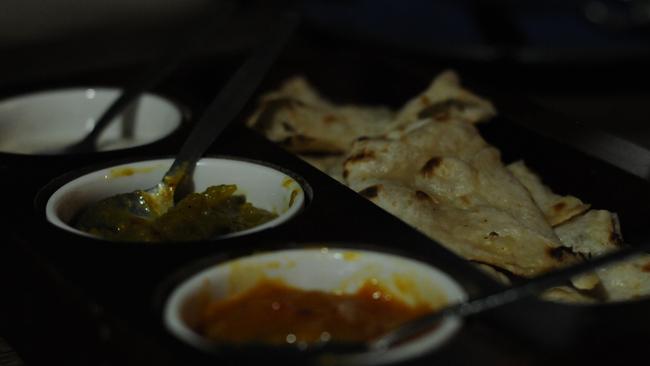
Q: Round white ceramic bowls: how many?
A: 3